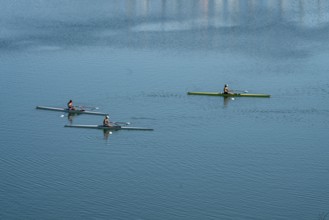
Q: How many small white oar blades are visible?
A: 6